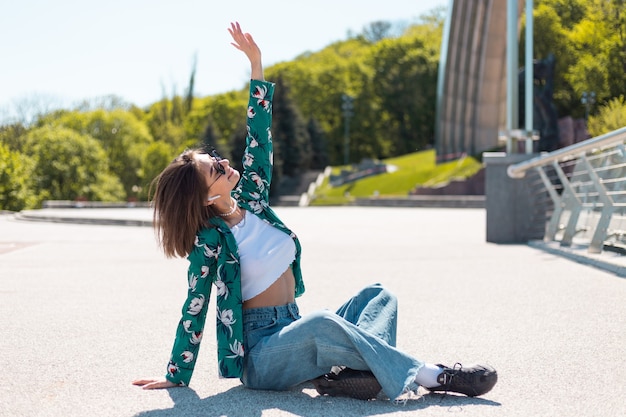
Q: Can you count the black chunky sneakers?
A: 2